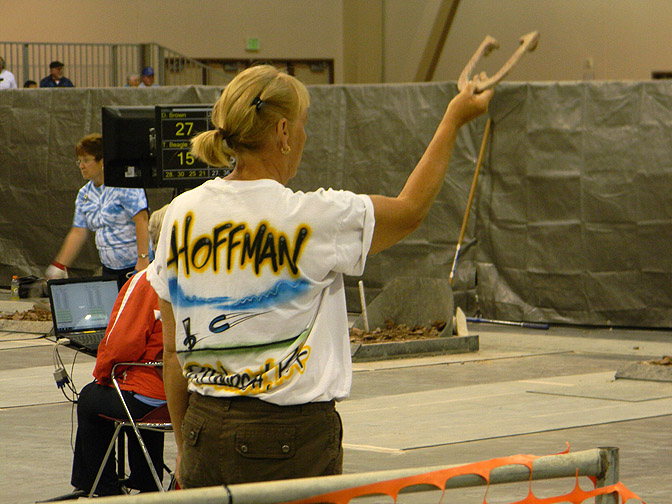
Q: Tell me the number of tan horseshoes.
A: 1